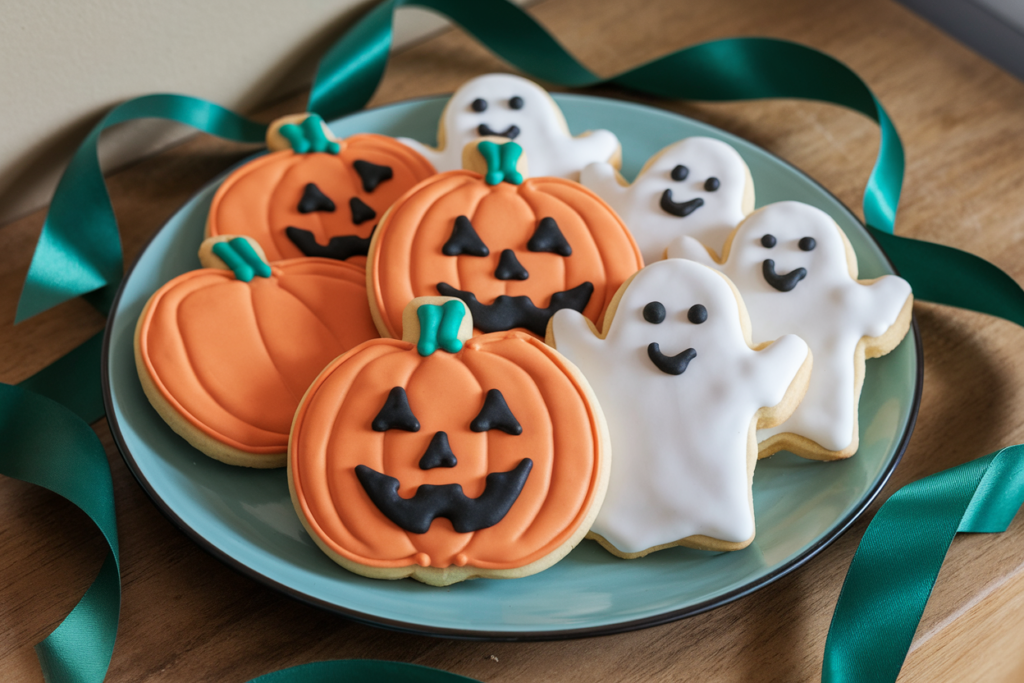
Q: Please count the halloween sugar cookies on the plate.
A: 8